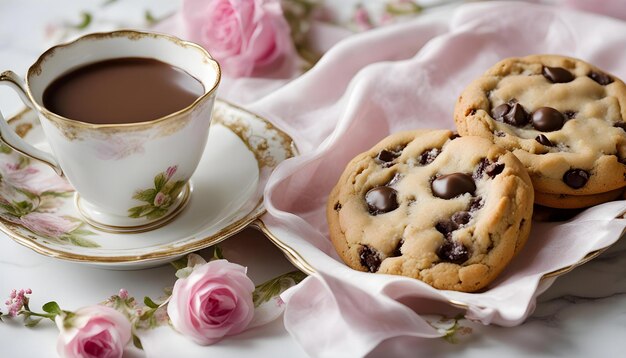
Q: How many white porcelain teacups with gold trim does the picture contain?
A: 1